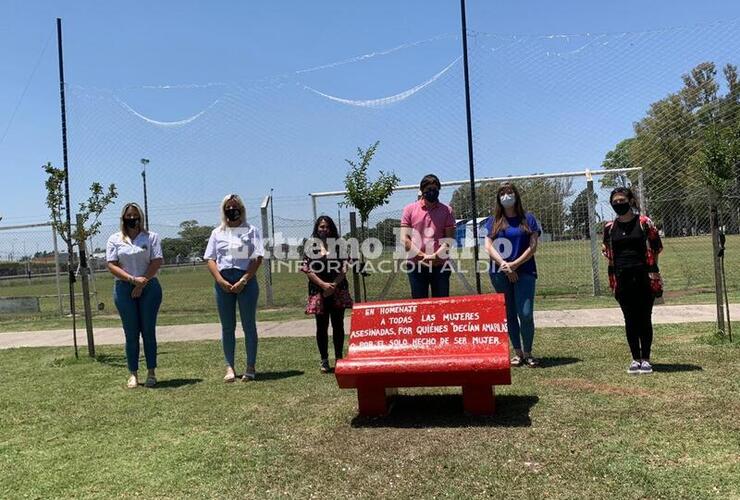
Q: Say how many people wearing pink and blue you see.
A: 1